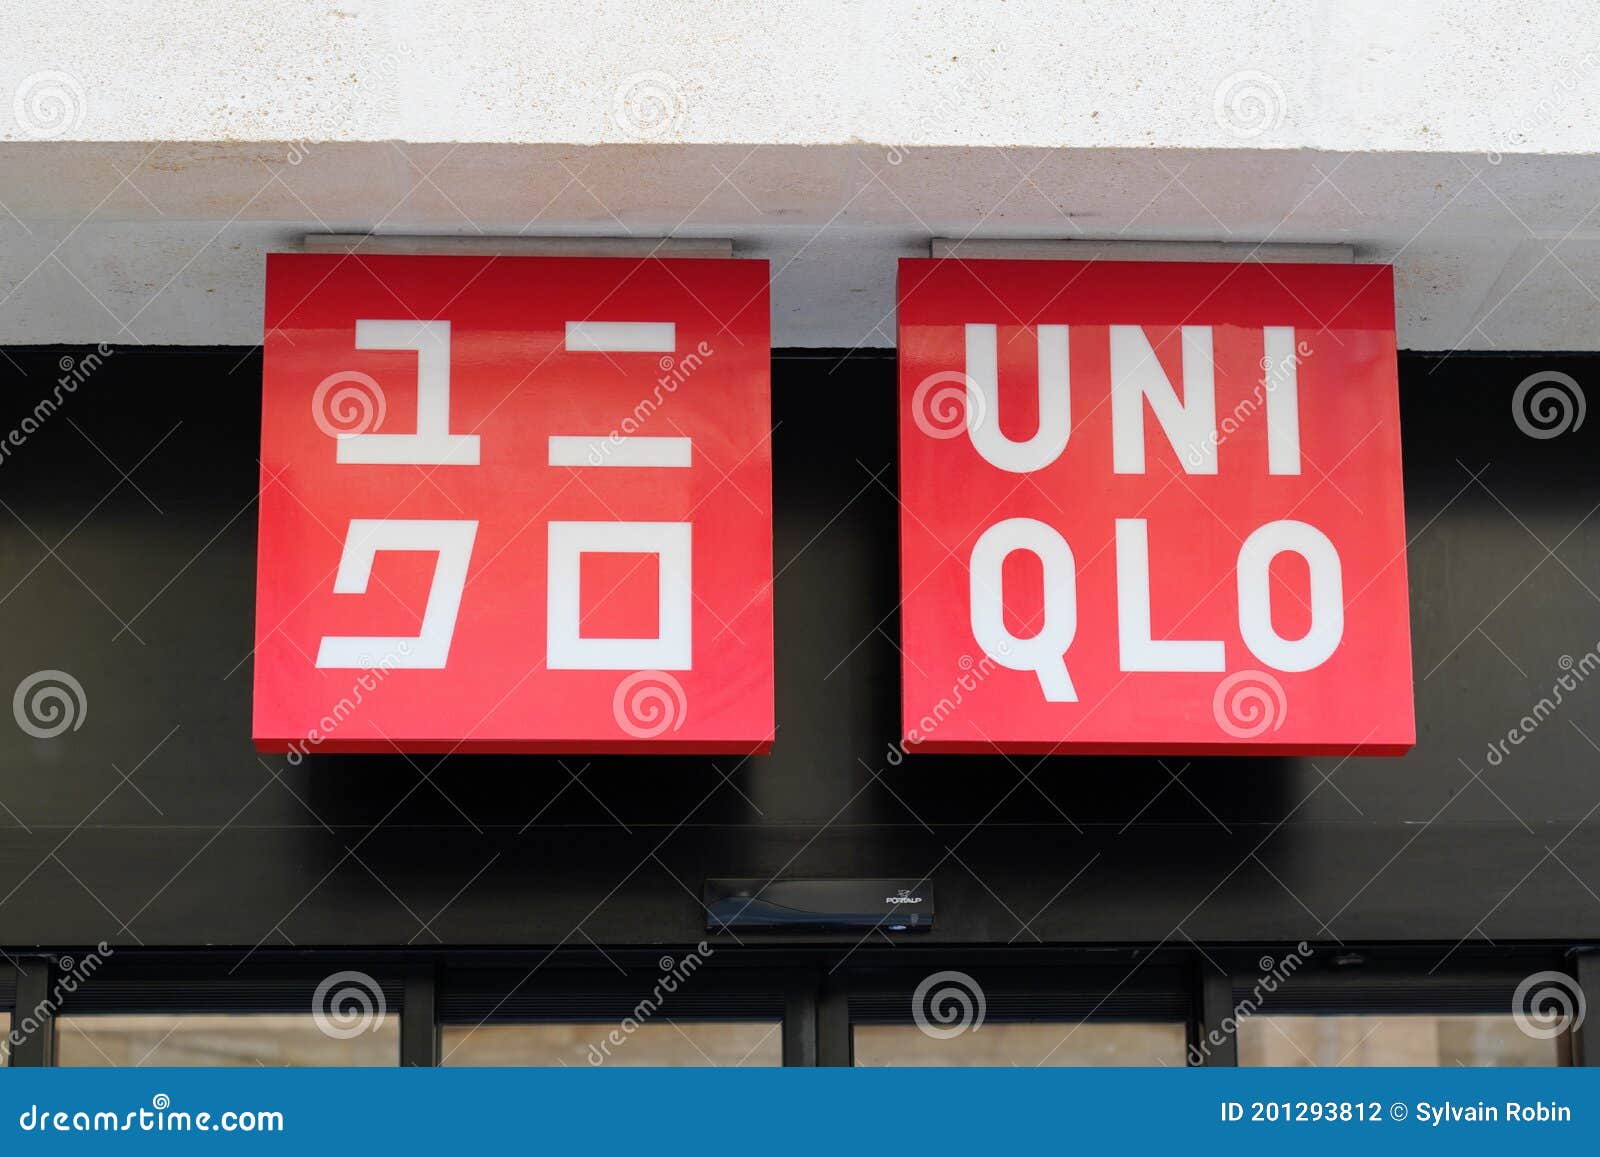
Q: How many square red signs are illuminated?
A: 2